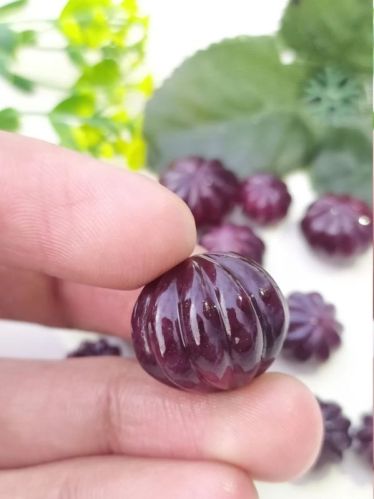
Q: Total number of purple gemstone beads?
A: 9